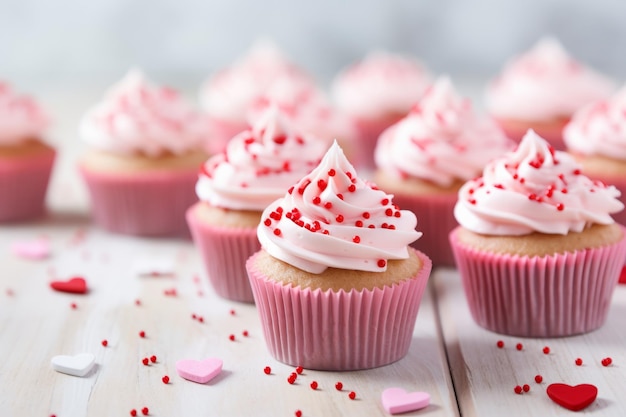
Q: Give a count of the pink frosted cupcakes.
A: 11